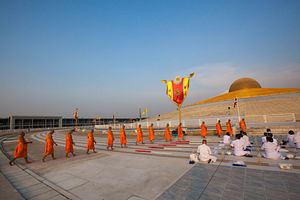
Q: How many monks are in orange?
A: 14